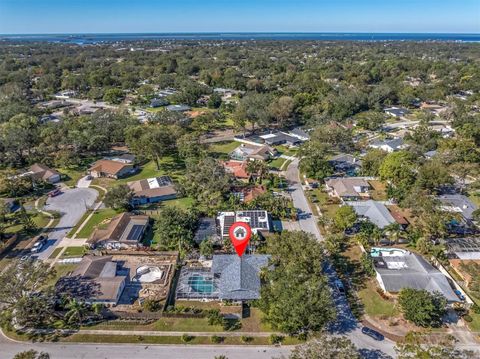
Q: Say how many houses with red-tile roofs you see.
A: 2